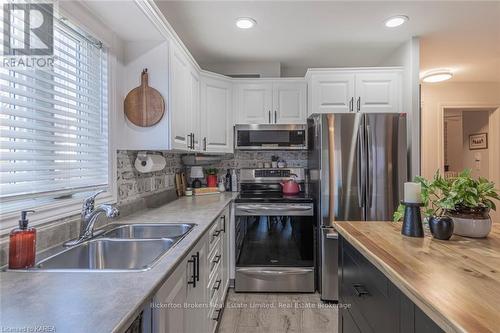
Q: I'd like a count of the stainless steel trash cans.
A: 0